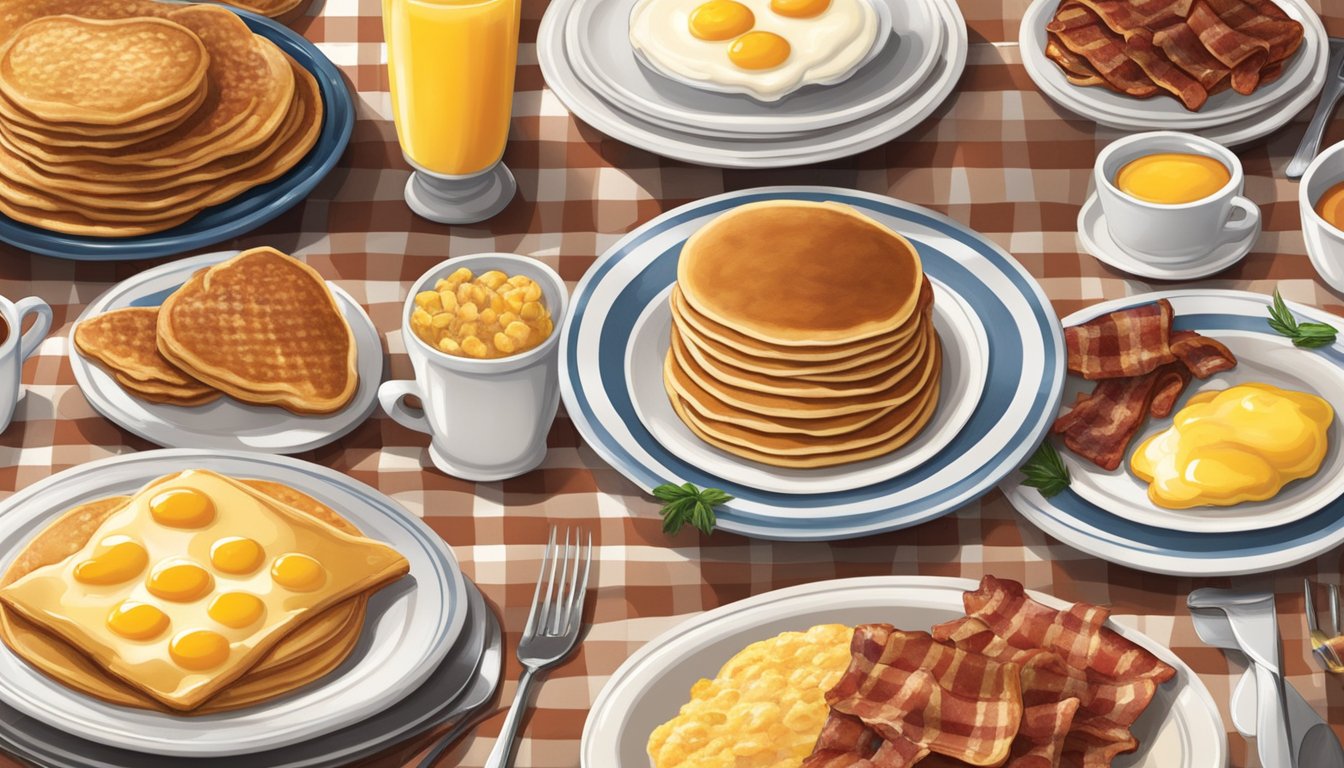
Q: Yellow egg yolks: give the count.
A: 11